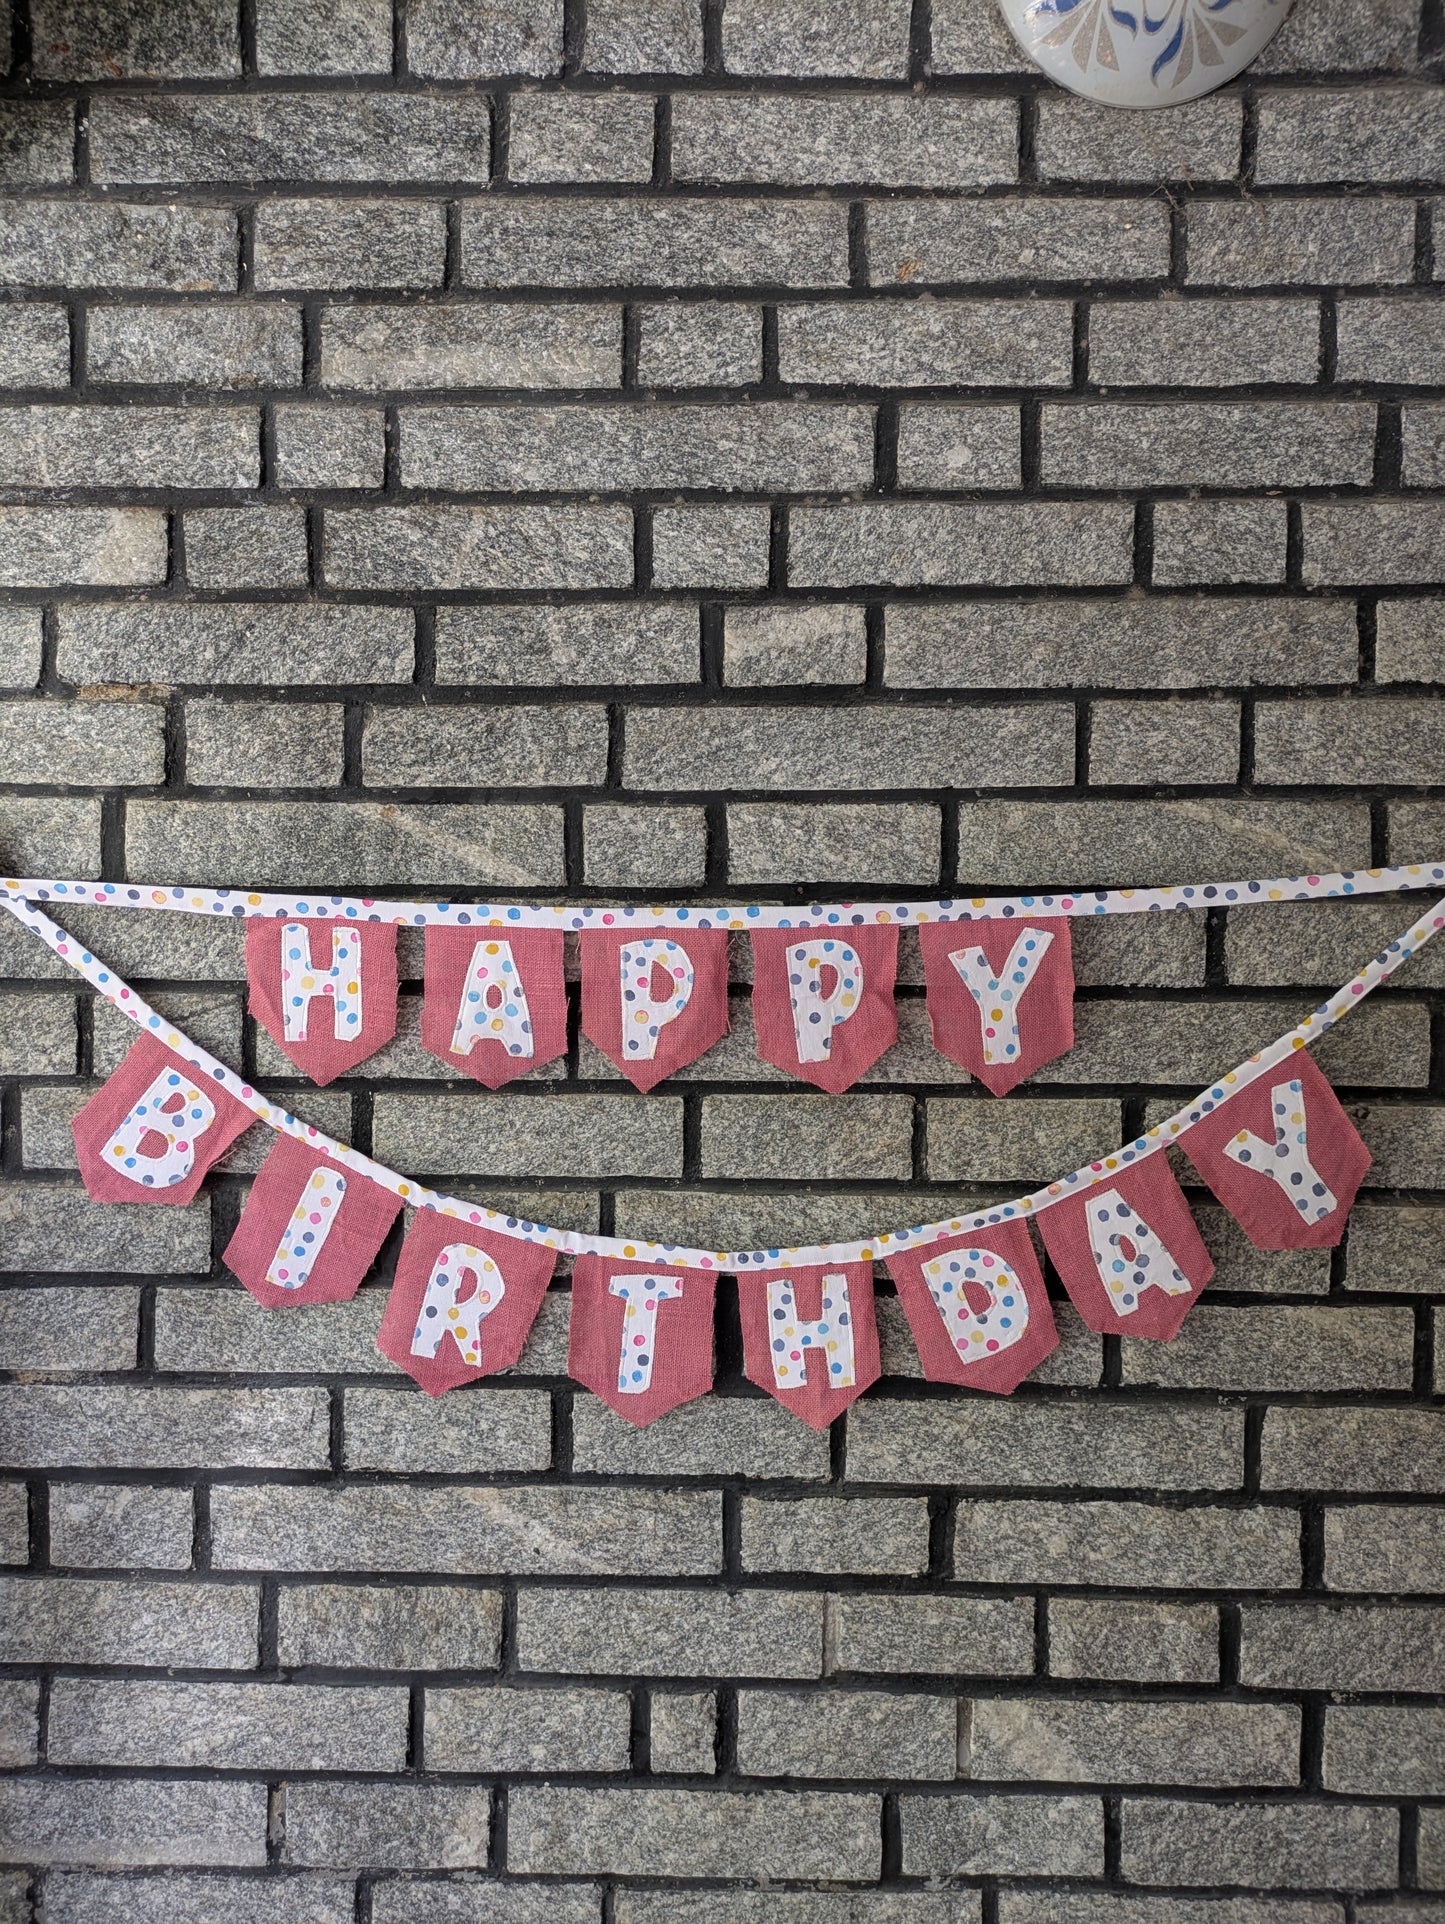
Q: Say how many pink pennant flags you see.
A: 13